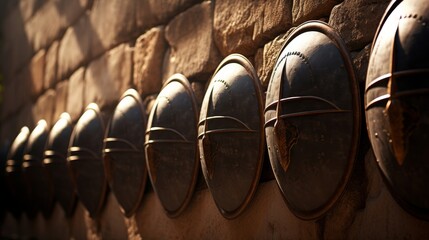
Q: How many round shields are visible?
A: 9